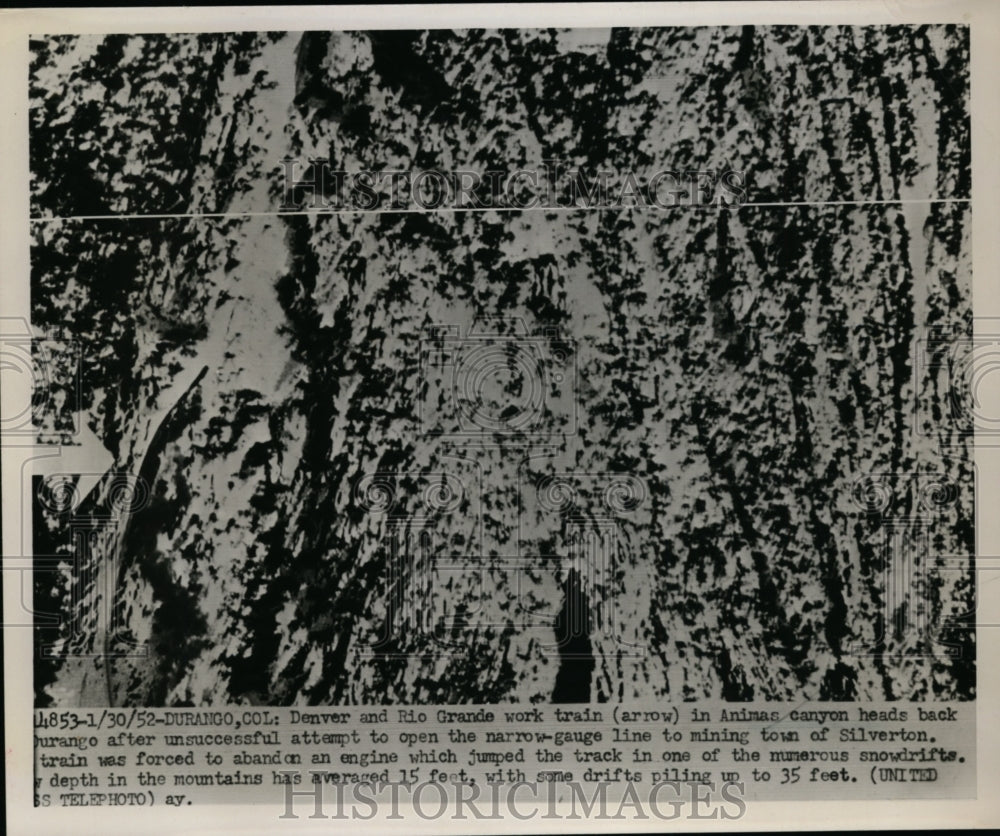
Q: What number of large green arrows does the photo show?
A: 0